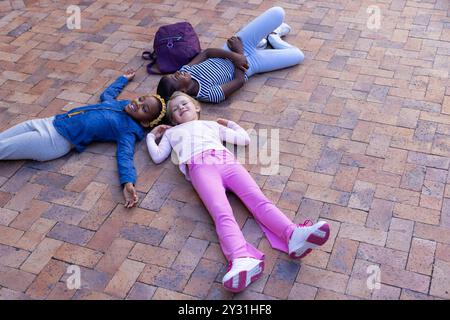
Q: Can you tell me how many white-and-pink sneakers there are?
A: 2